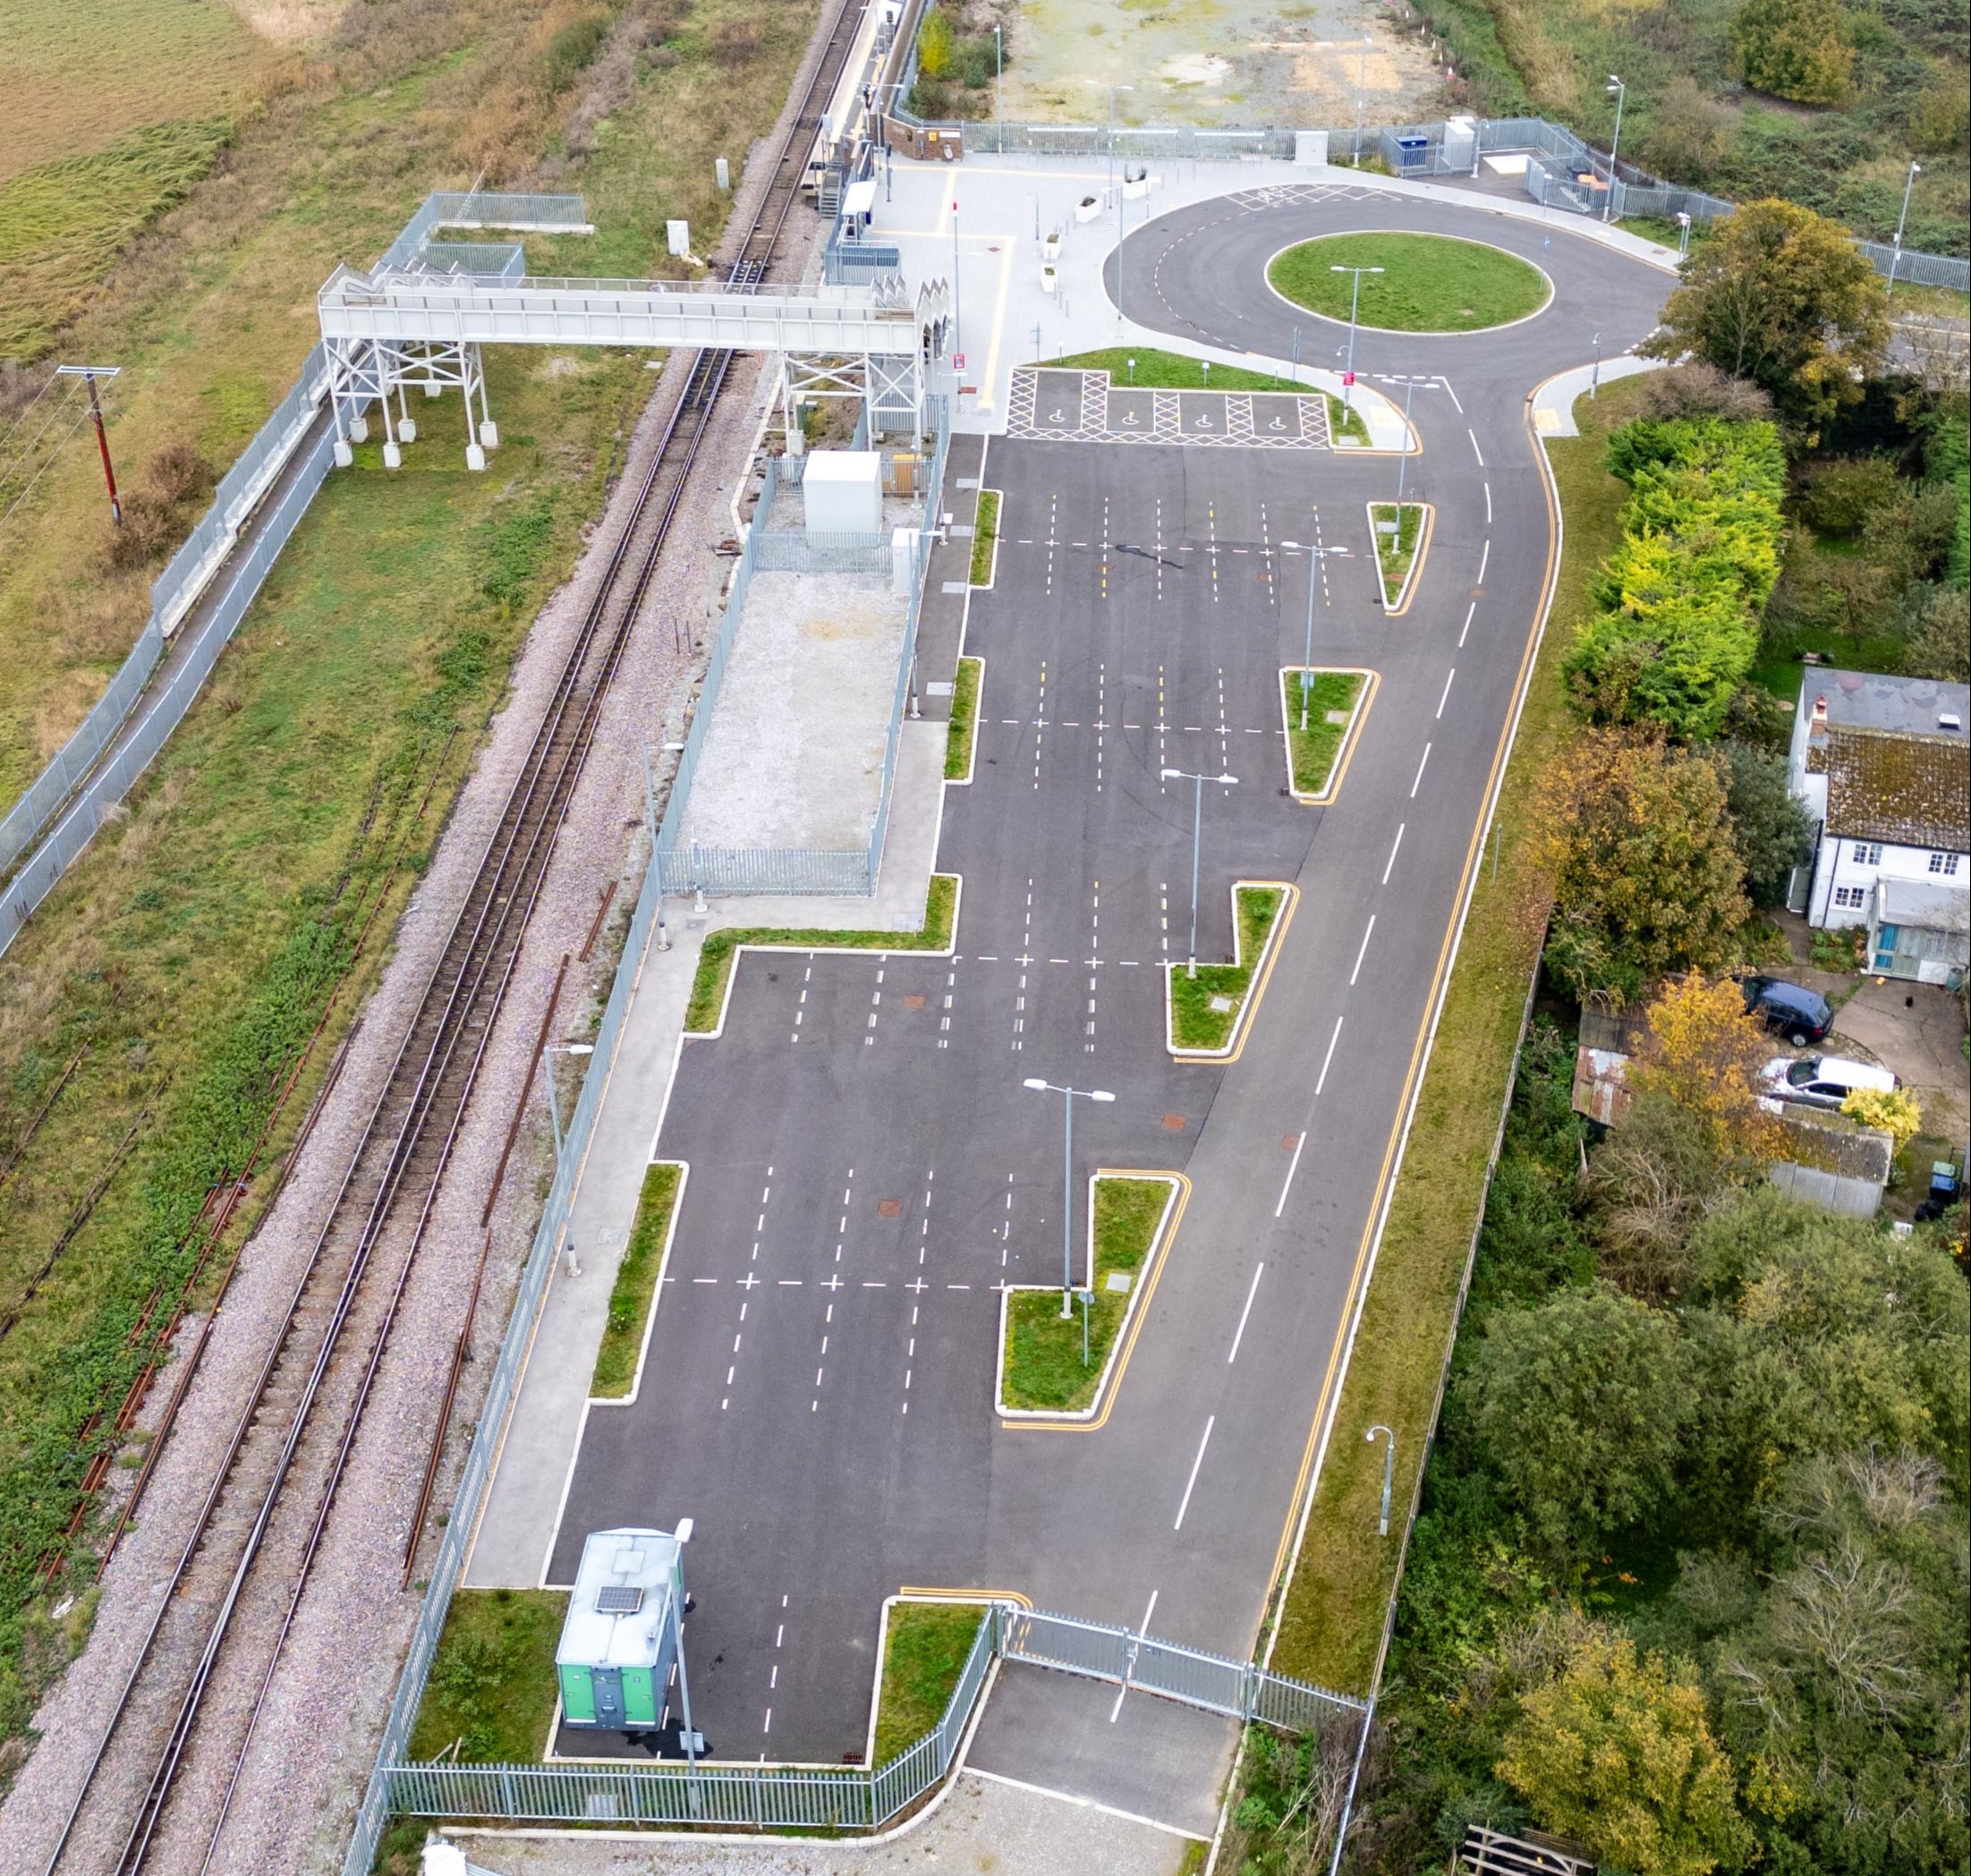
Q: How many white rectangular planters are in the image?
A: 4